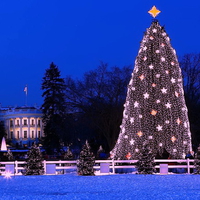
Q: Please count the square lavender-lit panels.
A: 4